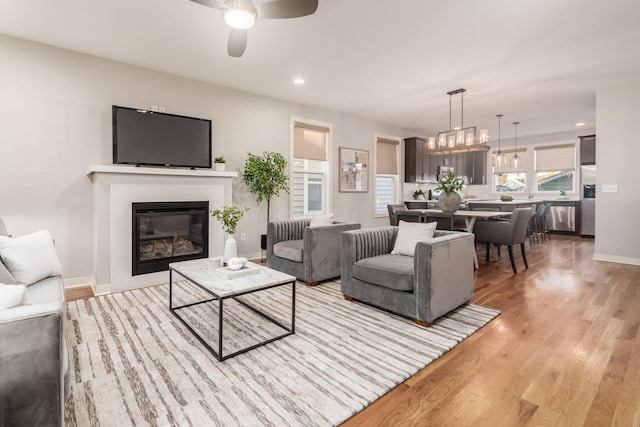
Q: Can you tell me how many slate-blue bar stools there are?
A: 3